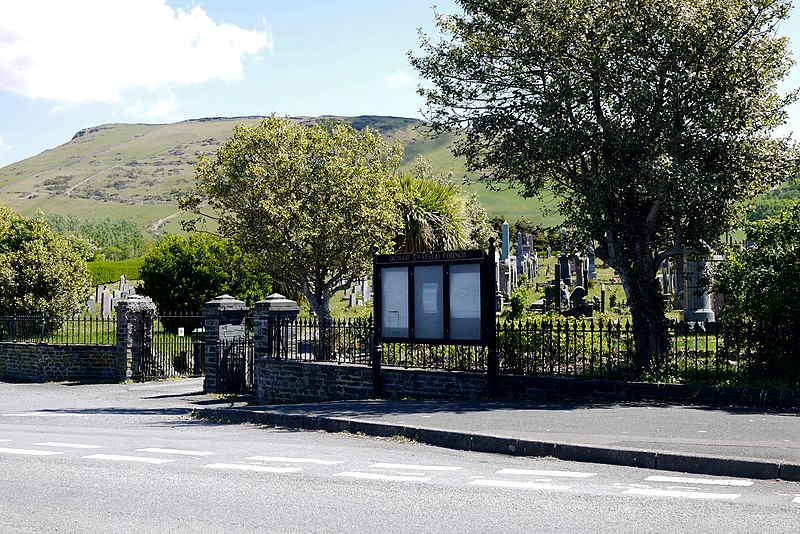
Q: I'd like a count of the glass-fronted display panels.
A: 3